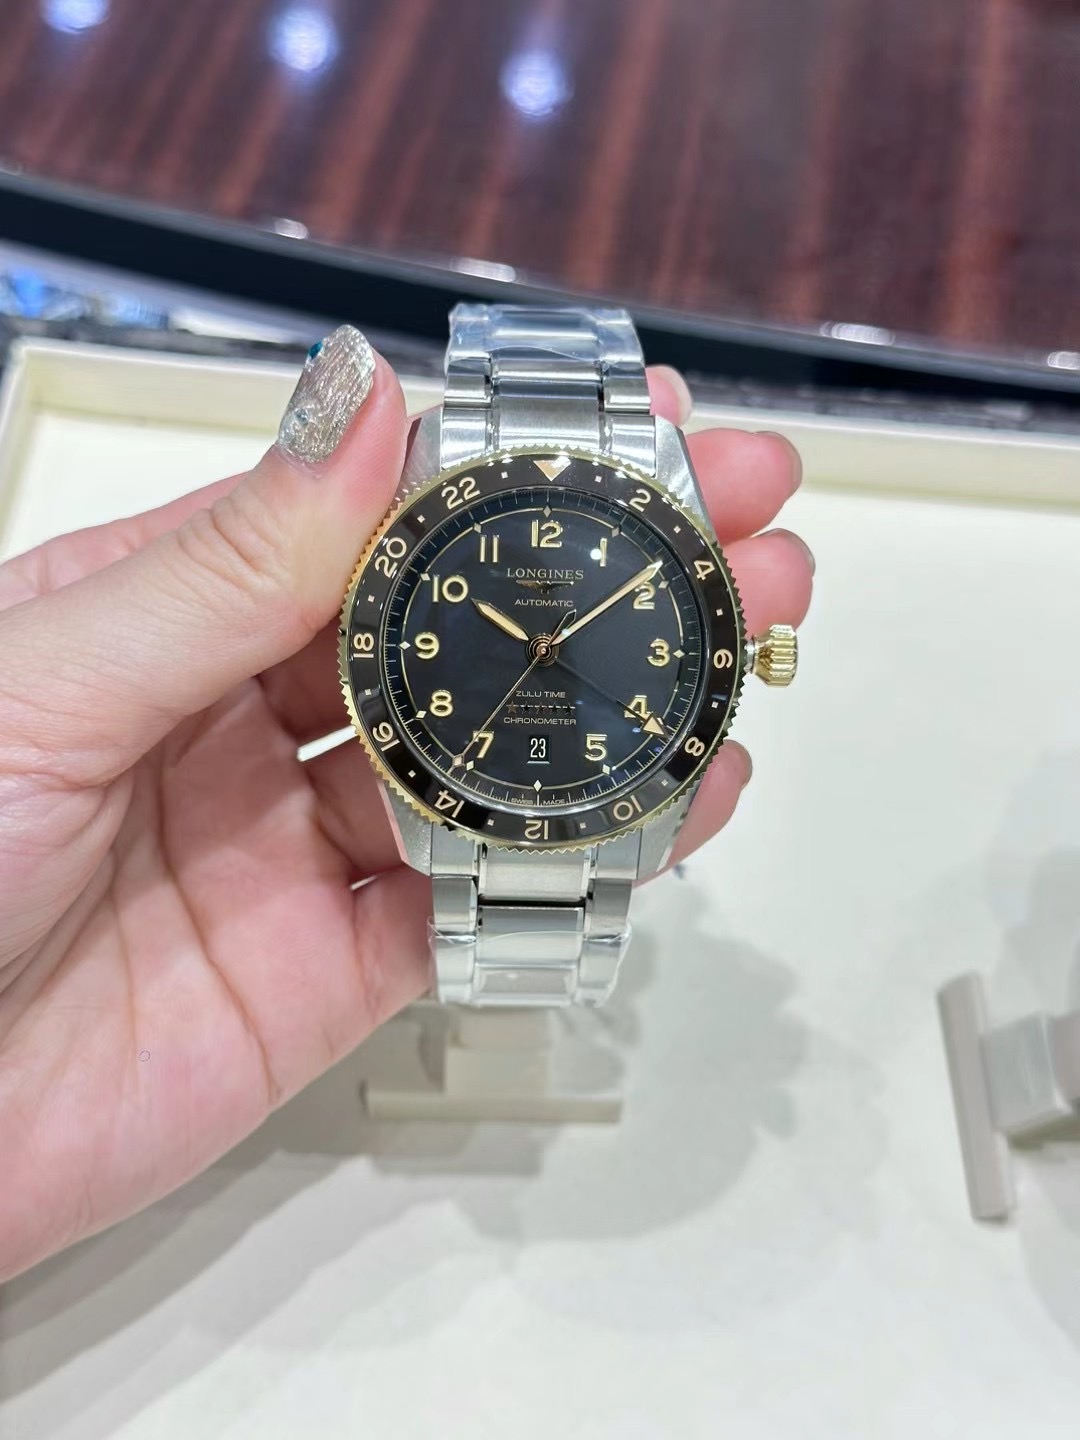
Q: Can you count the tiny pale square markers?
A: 12